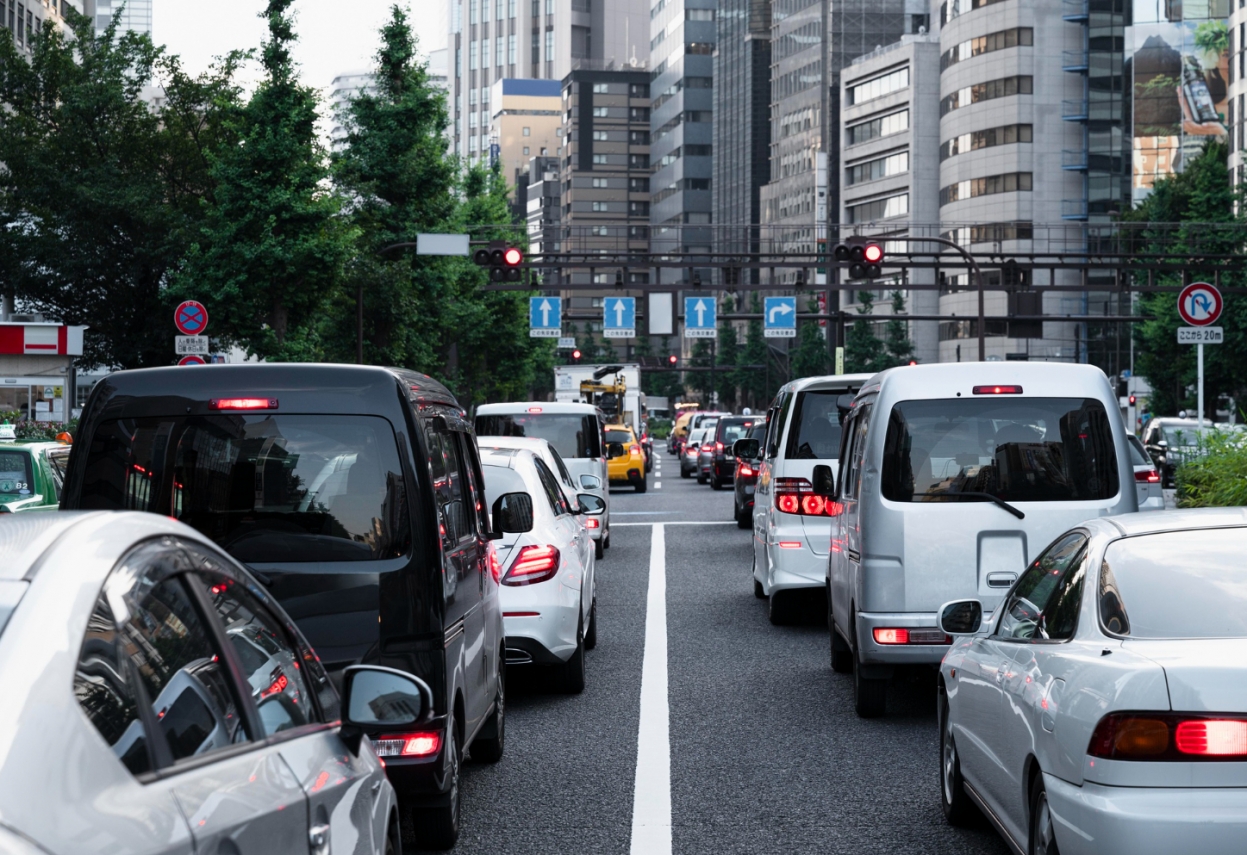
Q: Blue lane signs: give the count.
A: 4